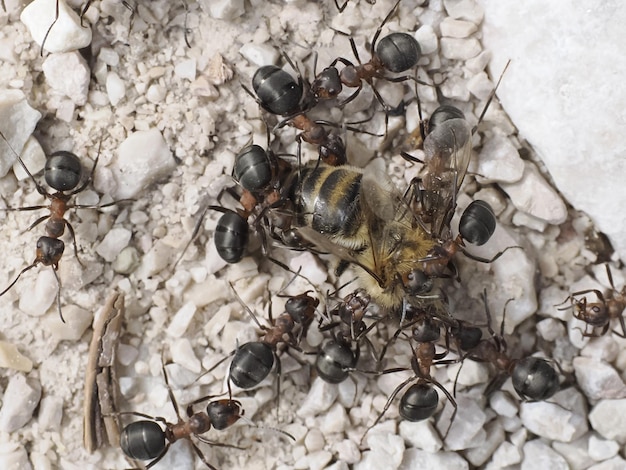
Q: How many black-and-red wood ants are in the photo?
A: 13